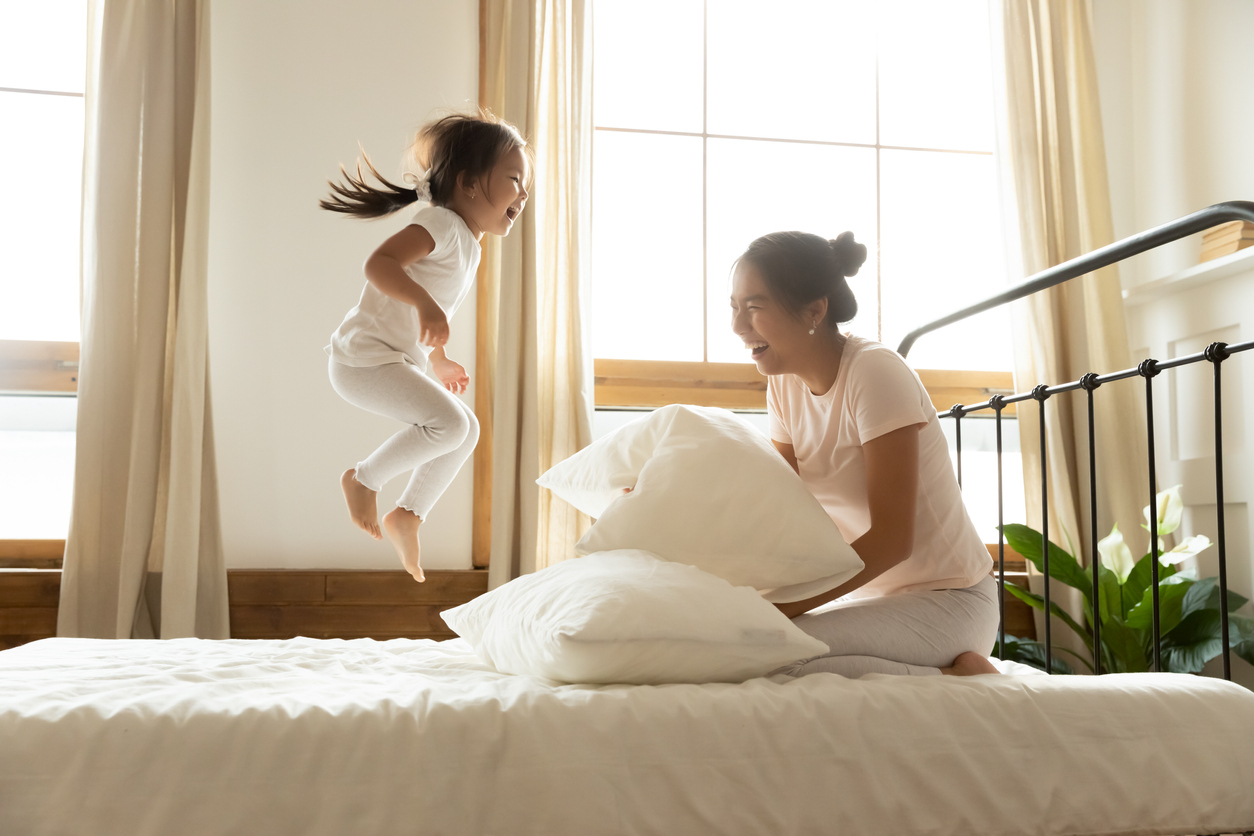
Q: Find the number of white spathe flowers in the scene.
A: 3